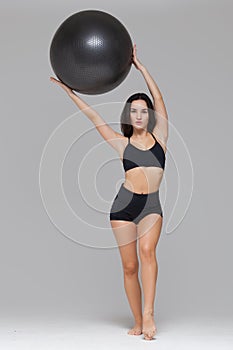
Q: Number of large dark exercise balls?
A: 1